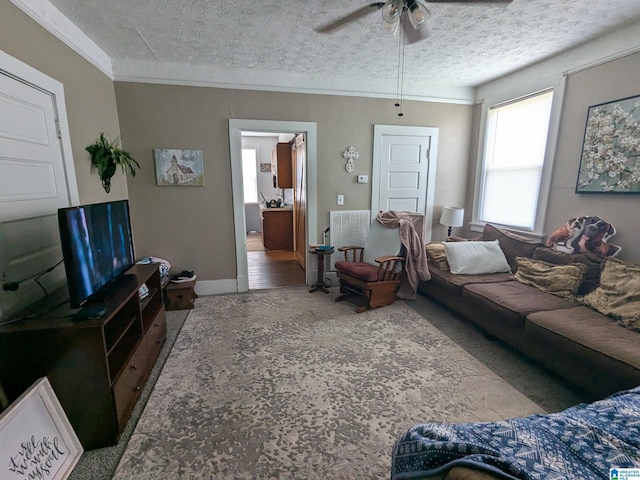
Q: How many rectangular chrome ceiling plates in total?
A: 0